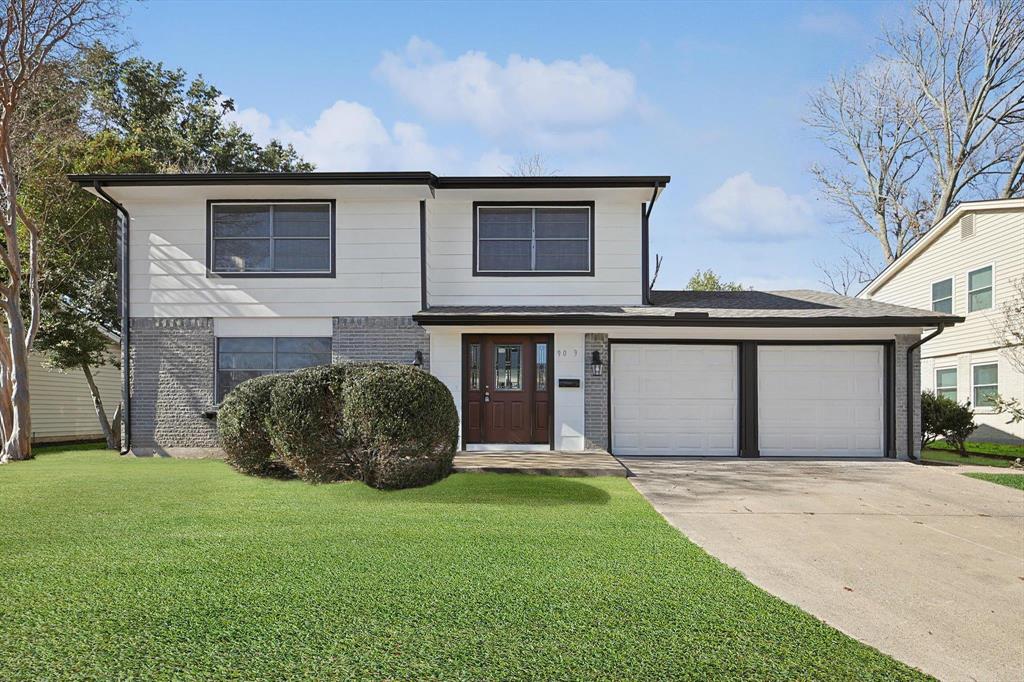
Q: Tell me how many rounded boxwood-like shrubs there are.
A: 3